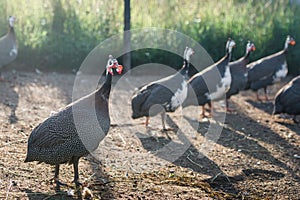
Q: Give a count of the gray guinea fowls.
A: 7